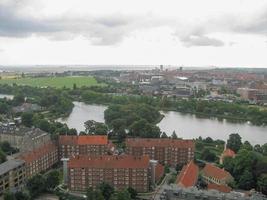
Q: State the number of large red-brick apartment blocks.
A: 4